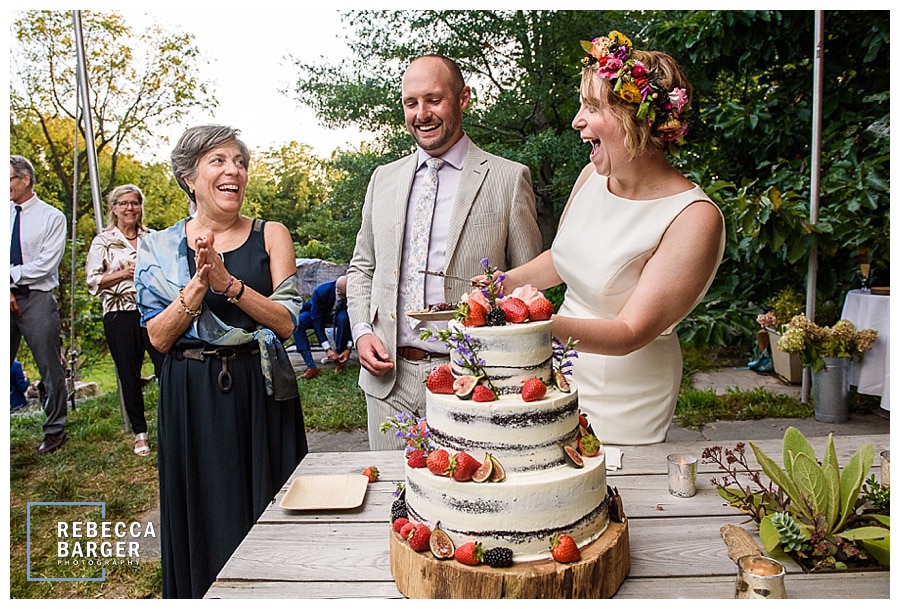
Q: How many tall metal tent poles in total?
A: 2